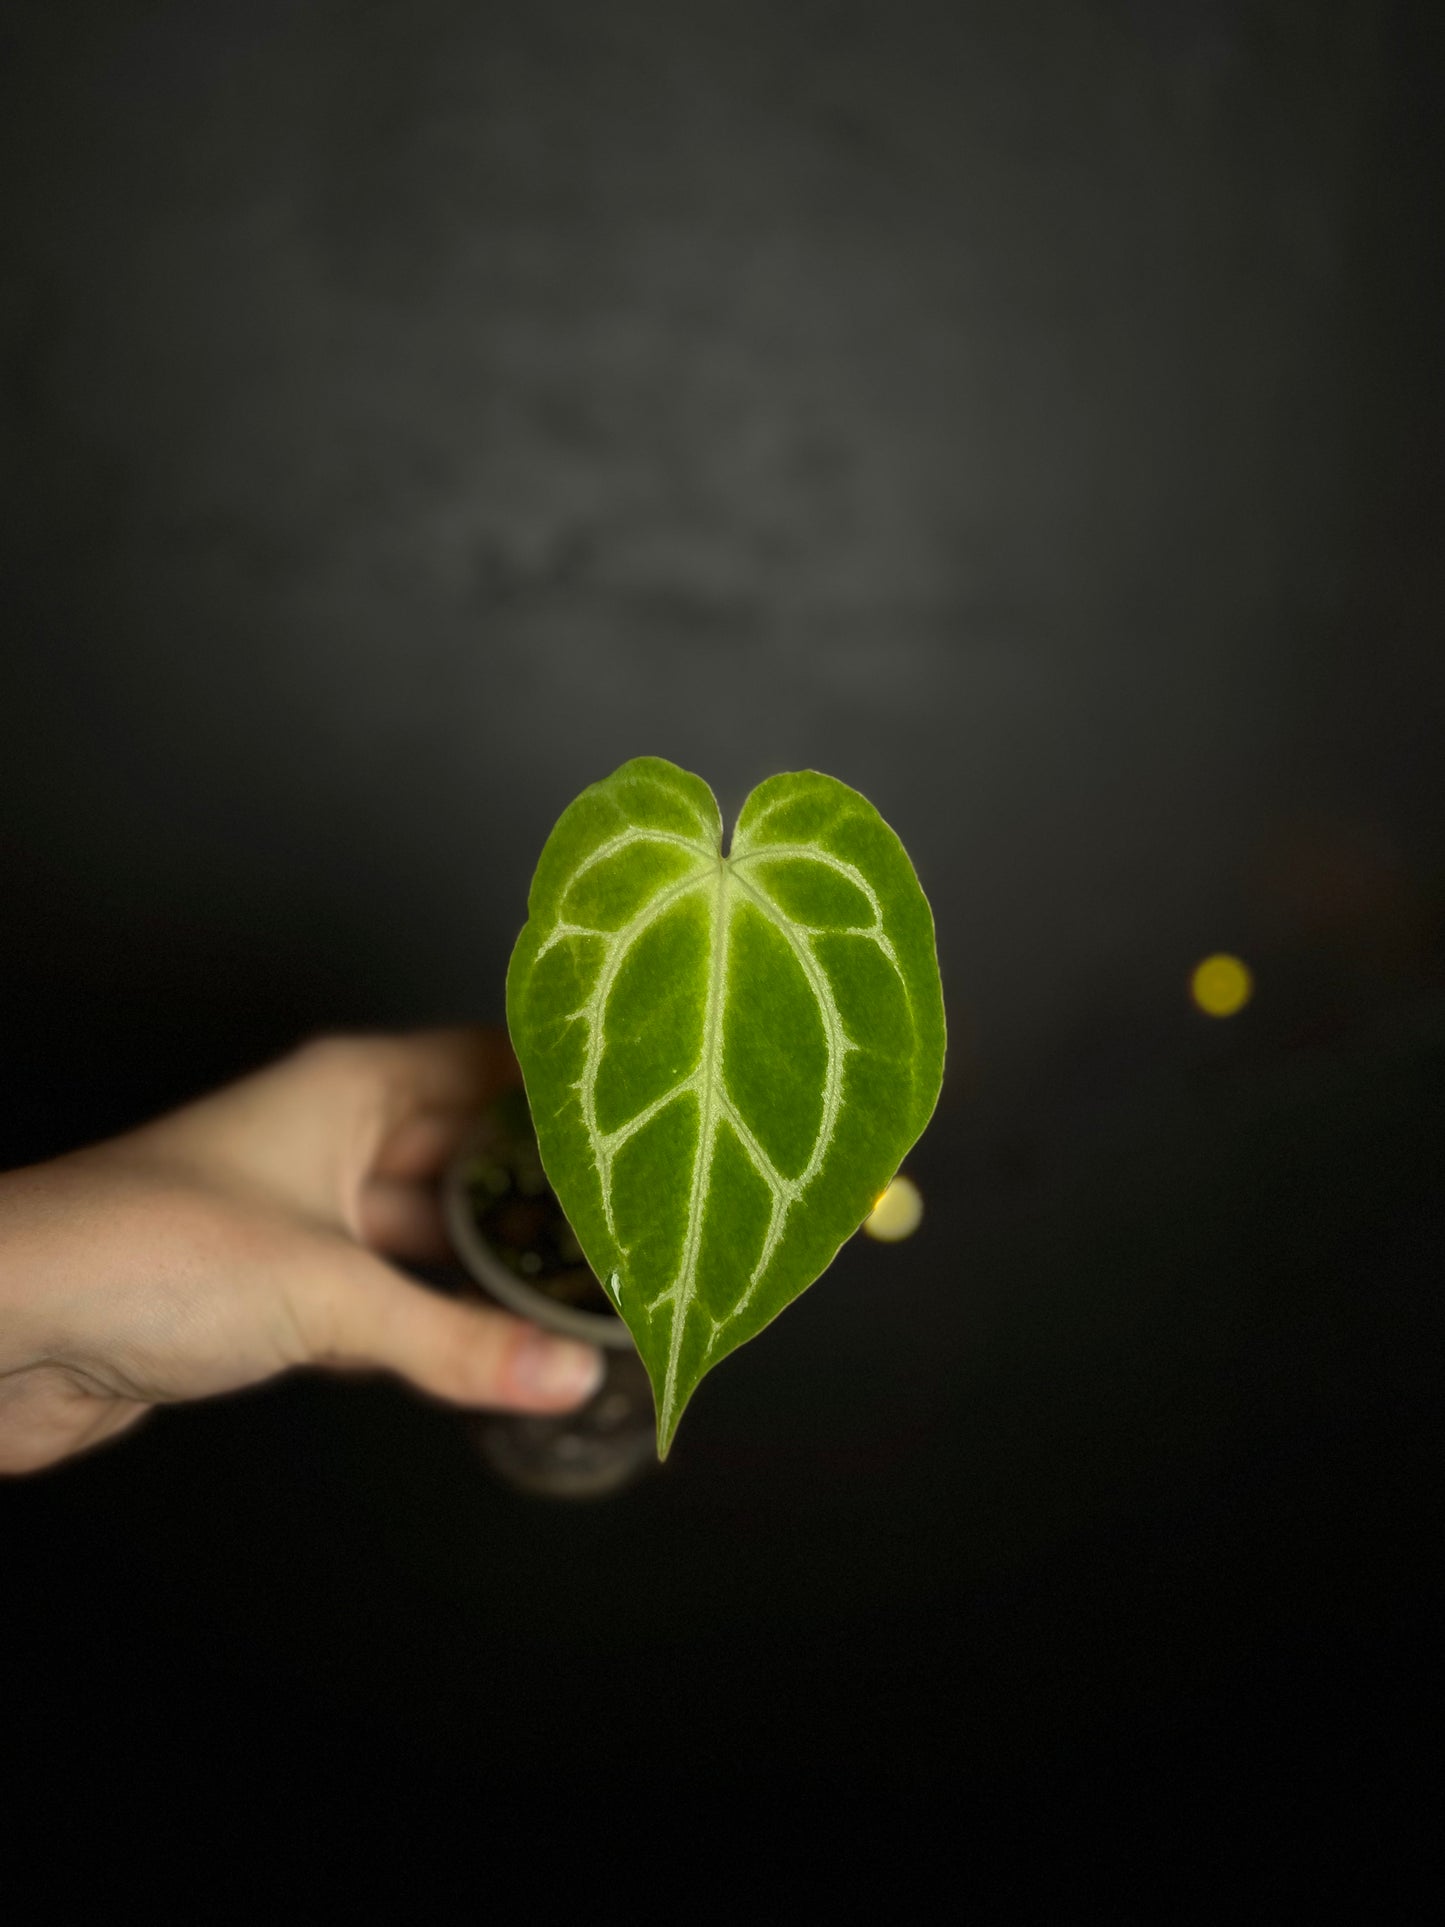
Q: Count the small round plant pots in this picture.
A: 1